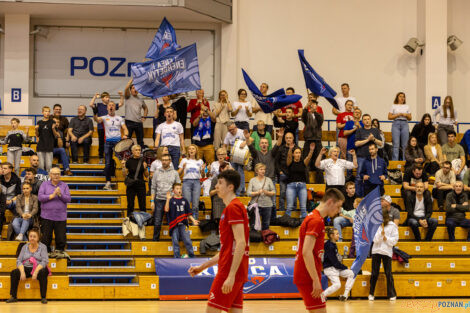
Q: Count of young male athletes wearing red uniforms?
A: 2